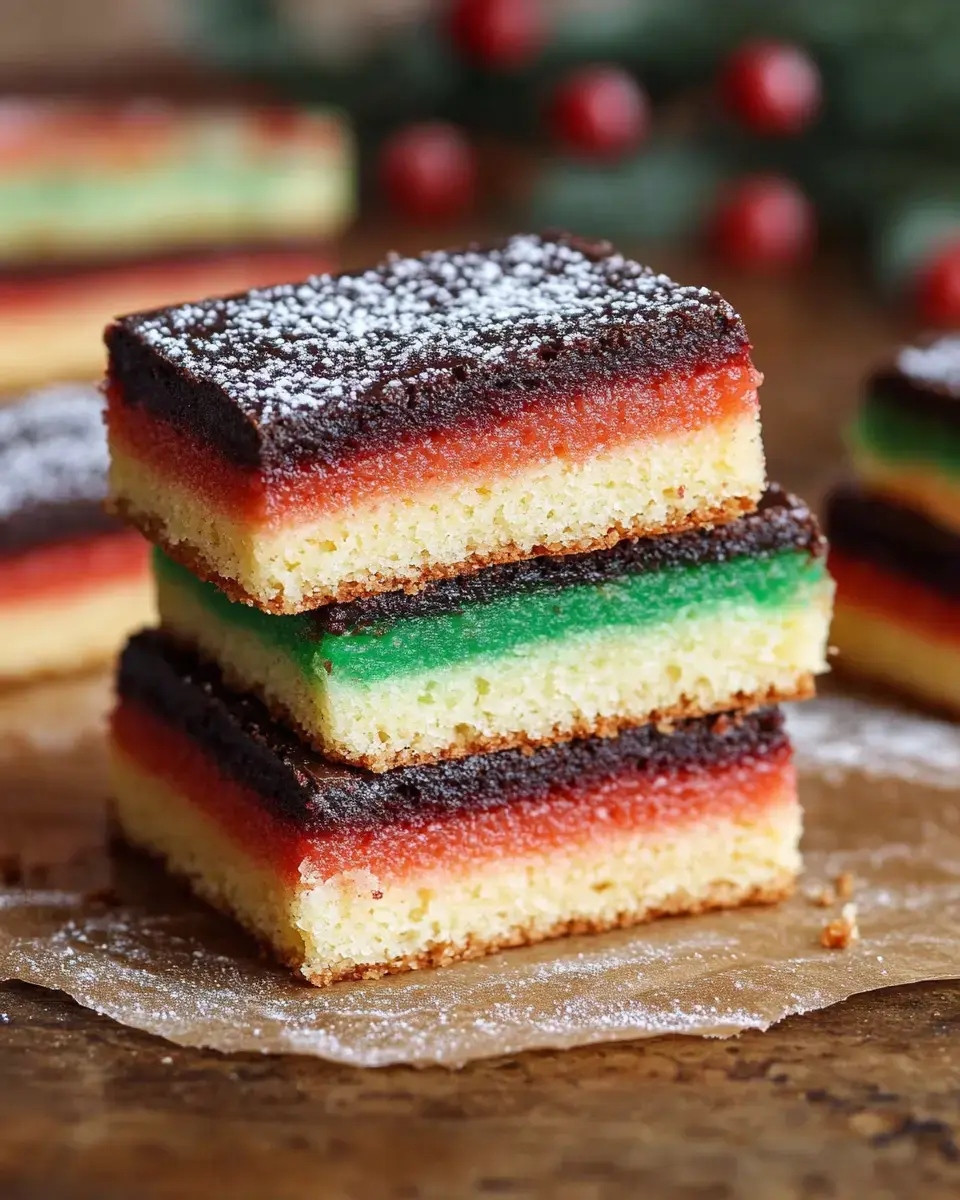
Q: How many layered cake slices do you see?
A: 8